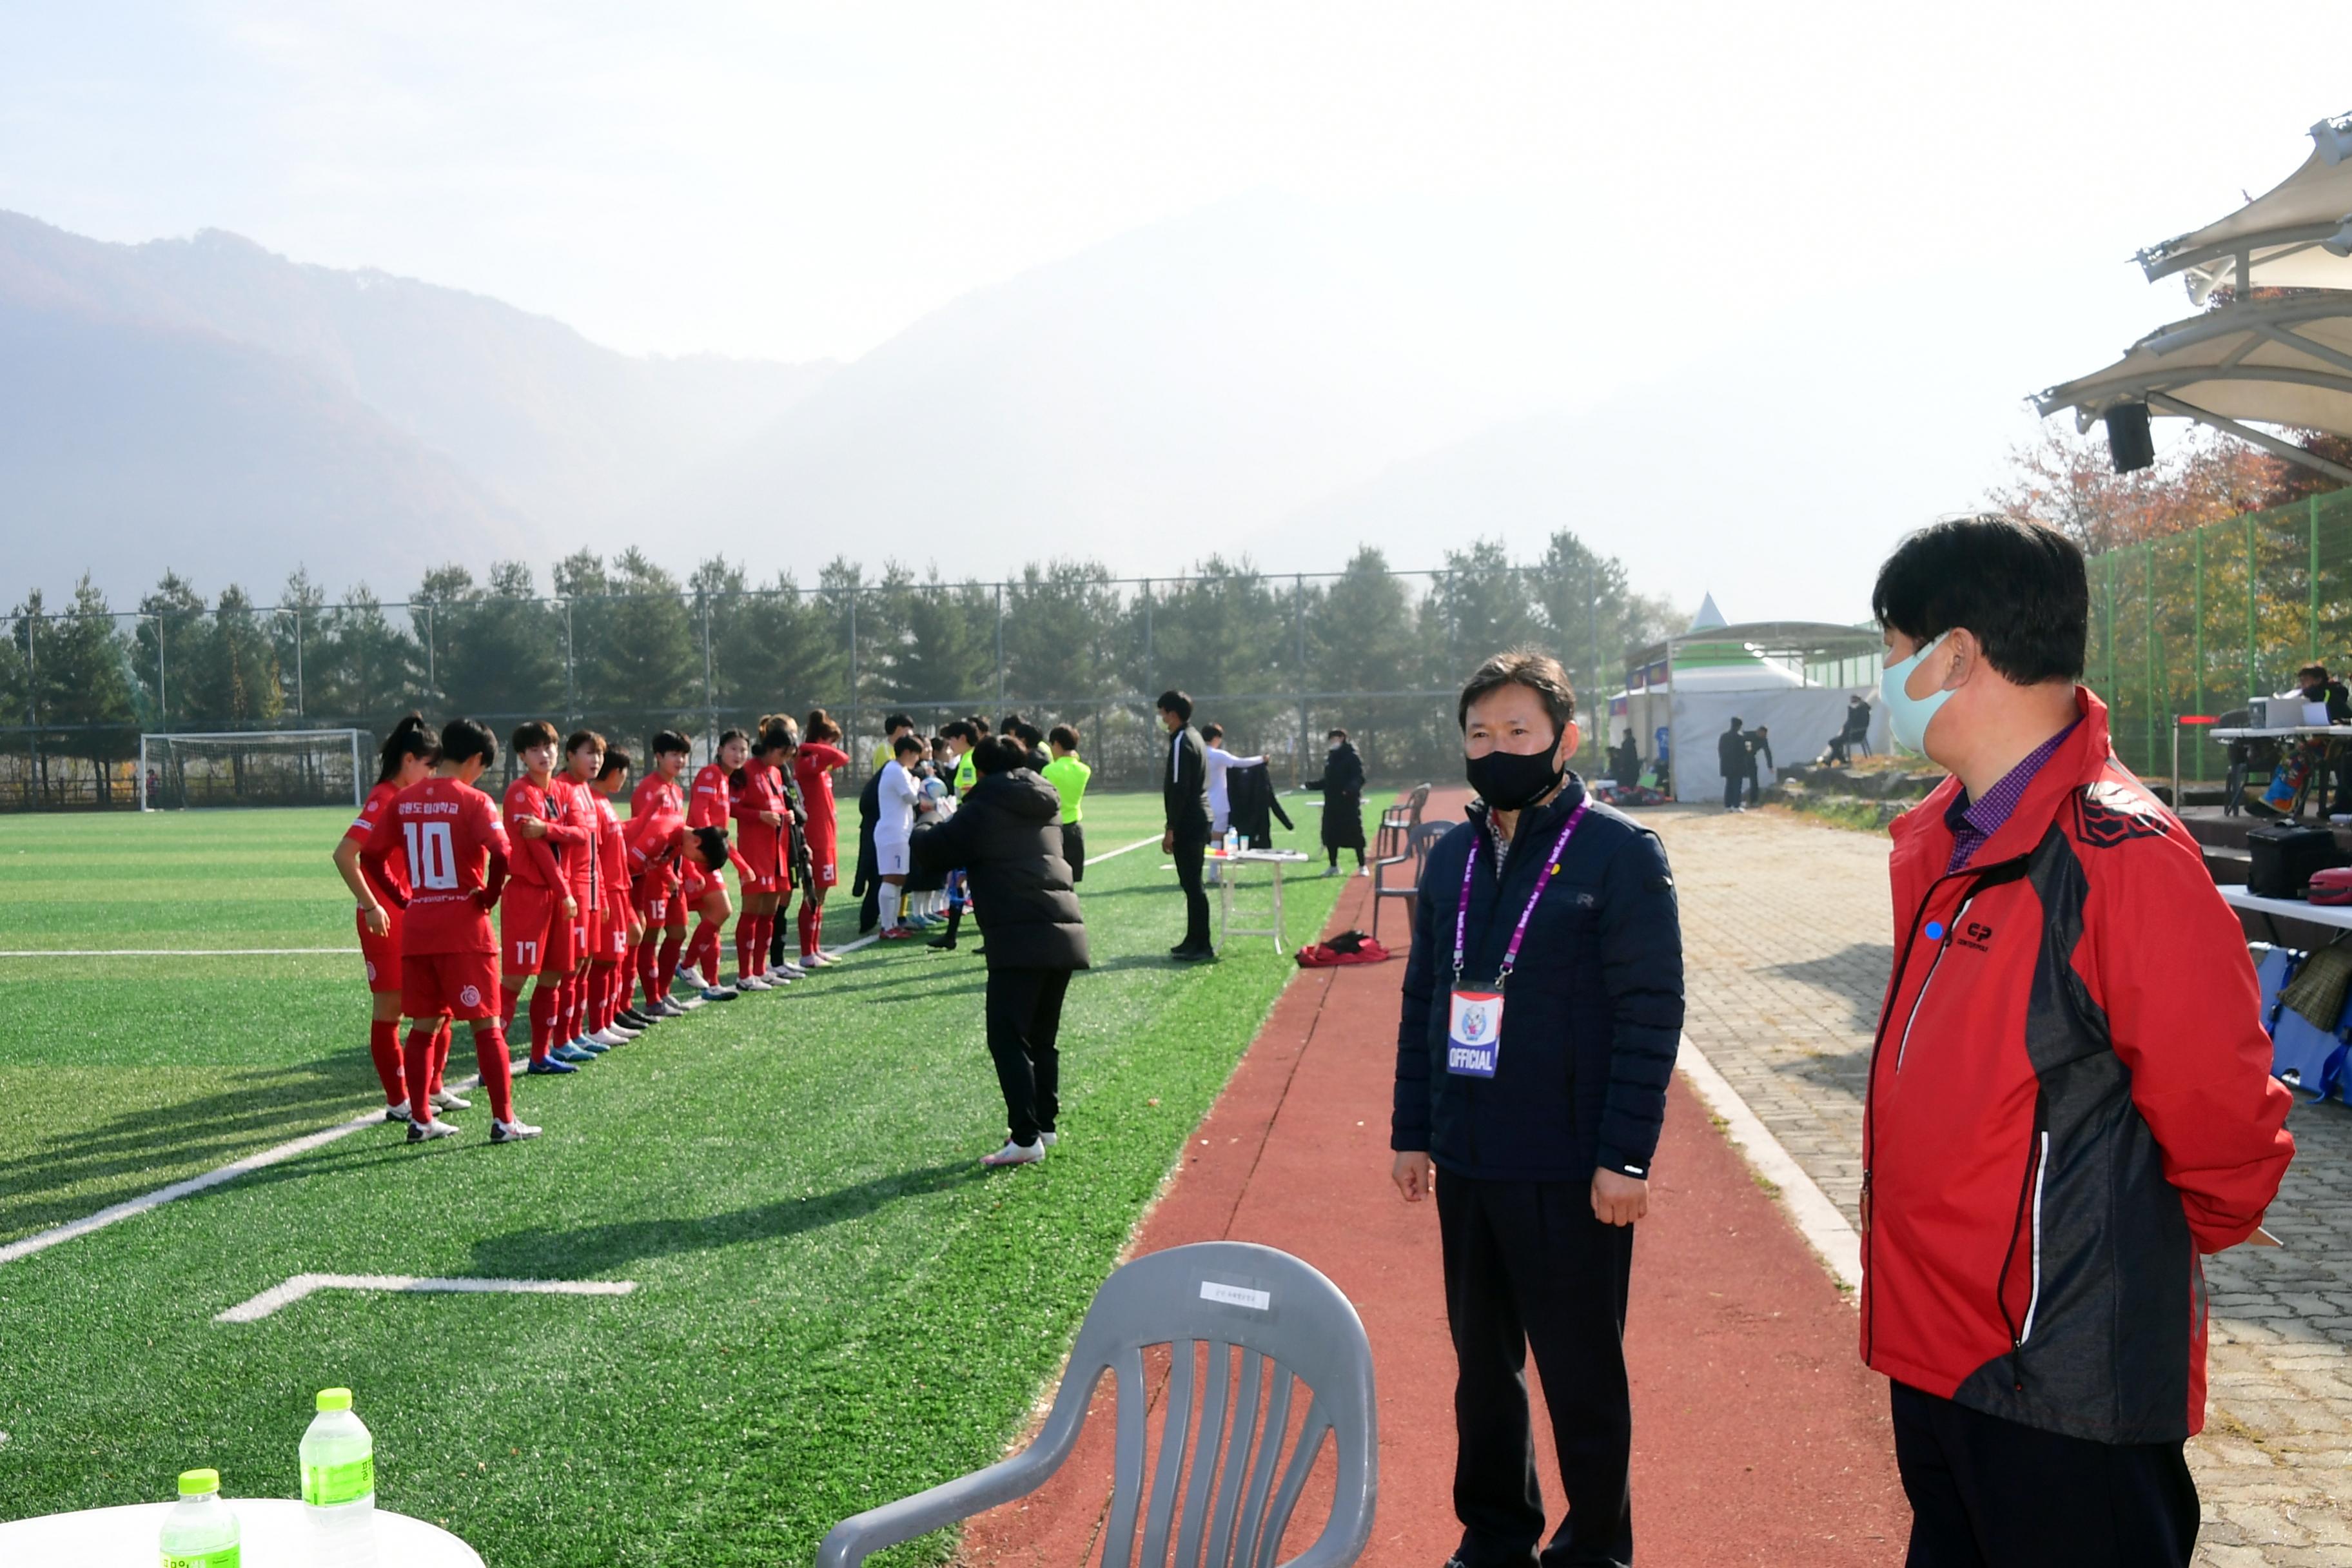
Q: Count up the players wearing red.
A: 10